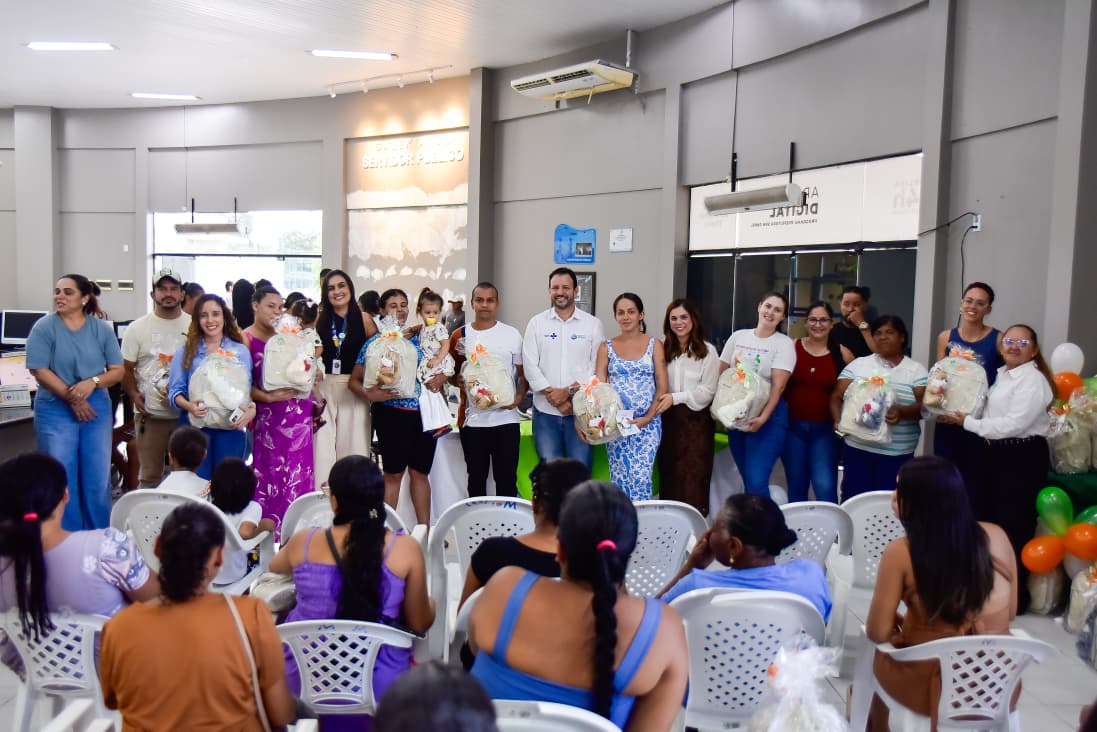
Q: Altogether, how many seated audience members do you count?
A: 10